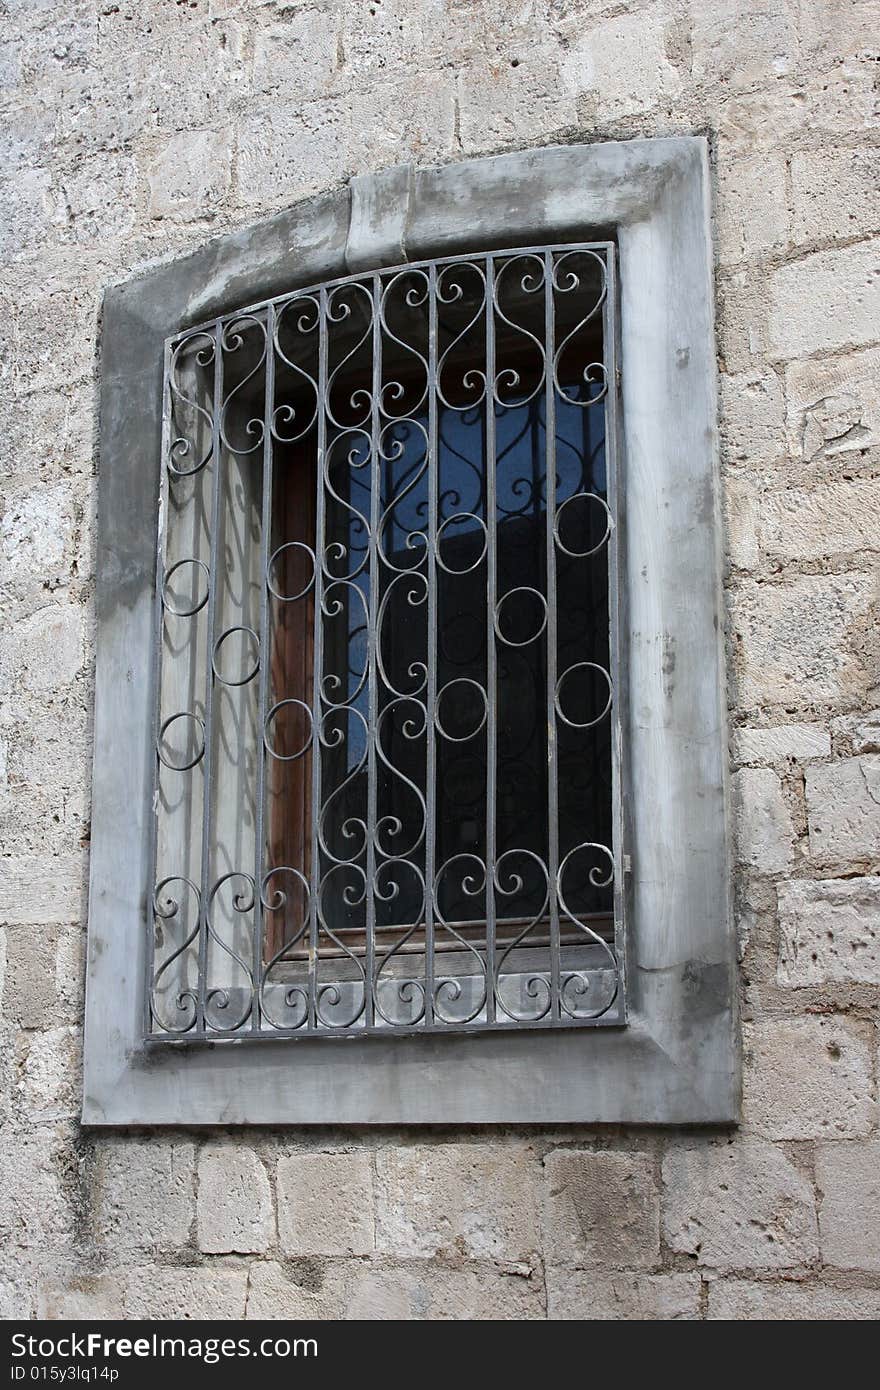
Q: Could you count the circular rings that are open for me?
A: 10